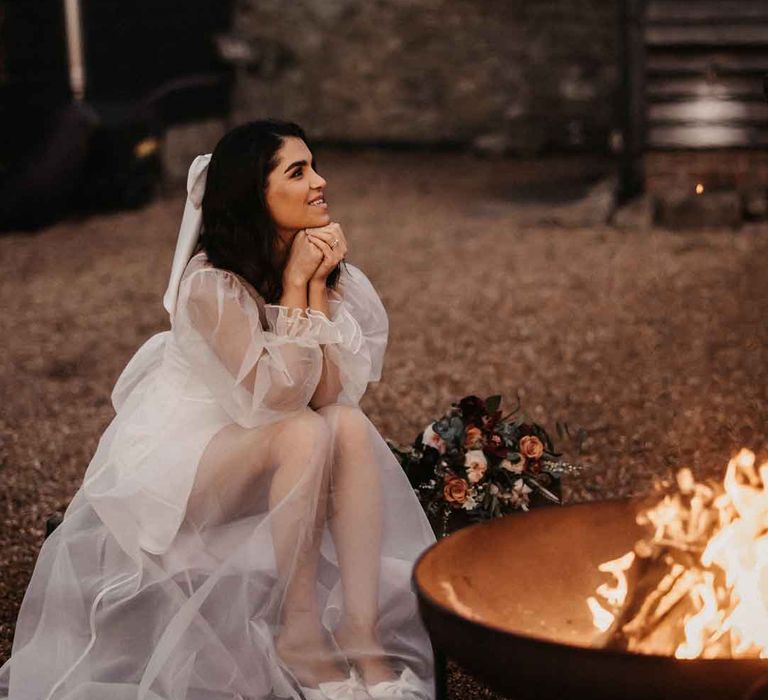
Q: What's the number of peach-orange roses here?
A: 3